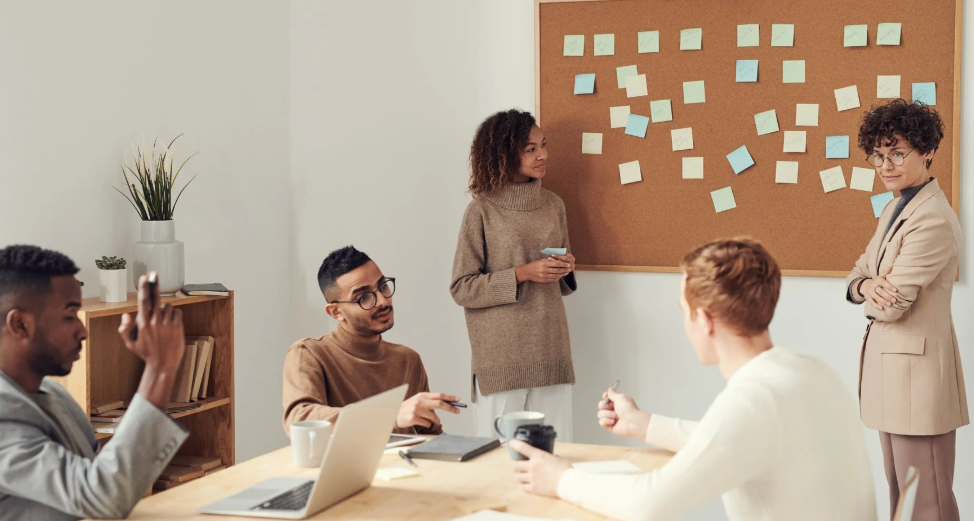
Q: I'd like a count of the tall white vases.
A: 1